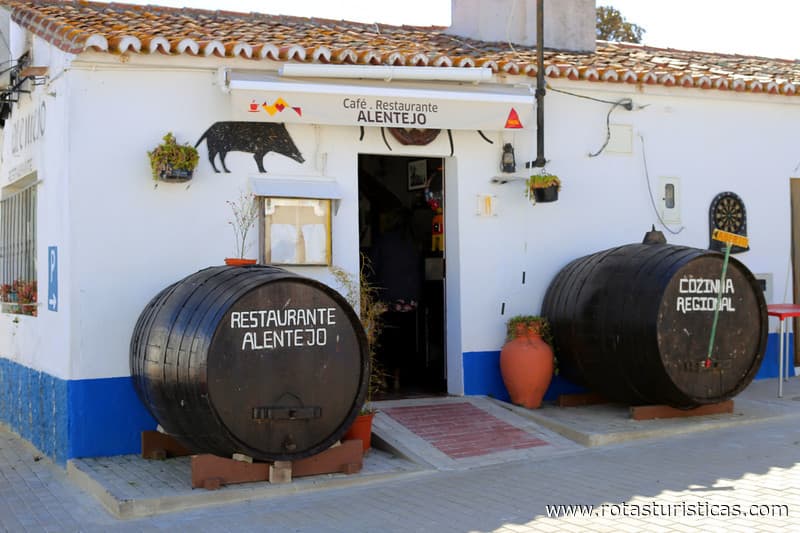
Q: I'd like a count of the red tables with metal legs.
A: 1